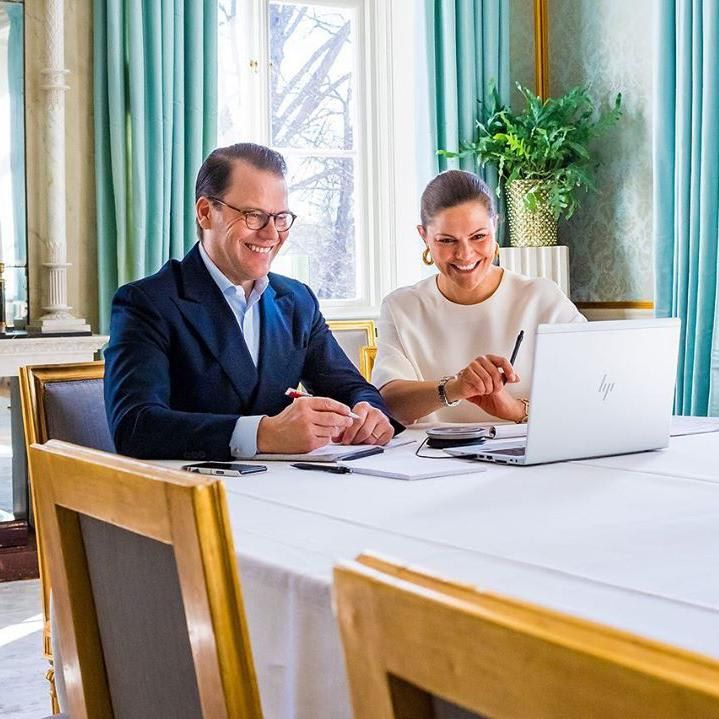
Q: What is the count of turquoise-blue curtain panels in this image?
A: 3